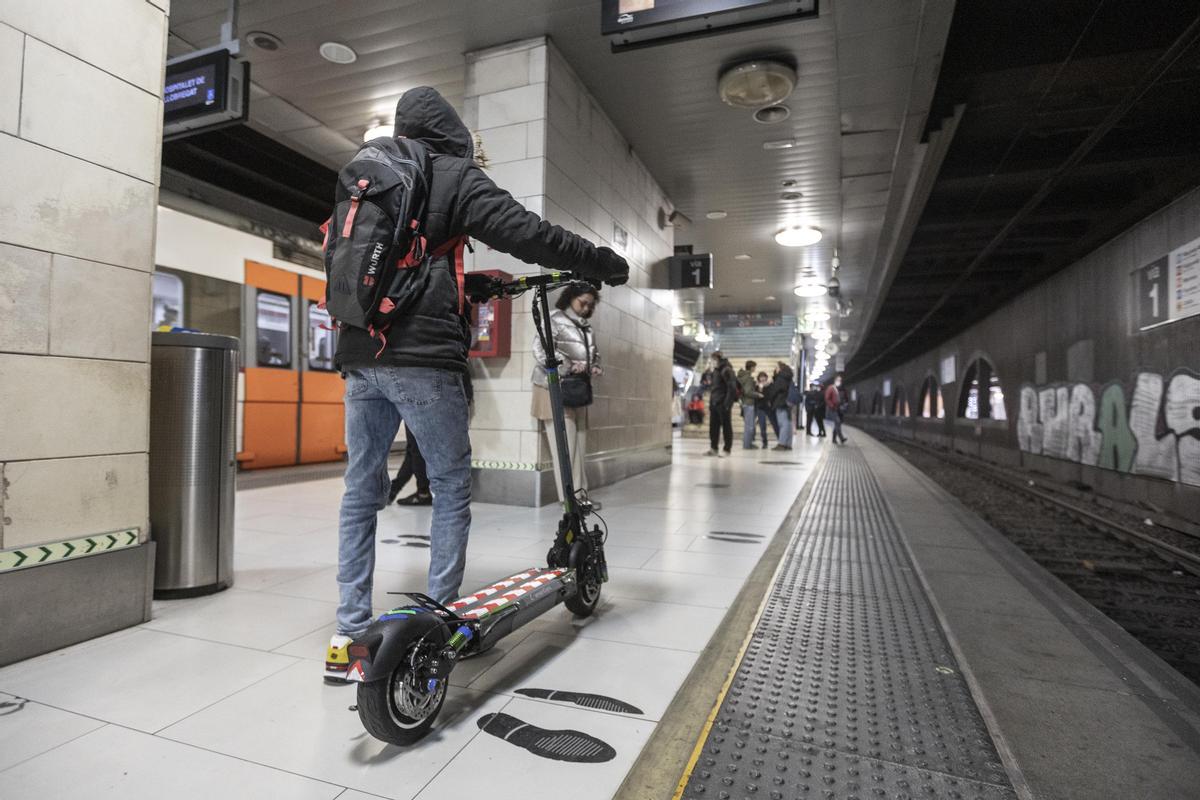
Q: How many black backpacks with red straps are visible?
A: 1